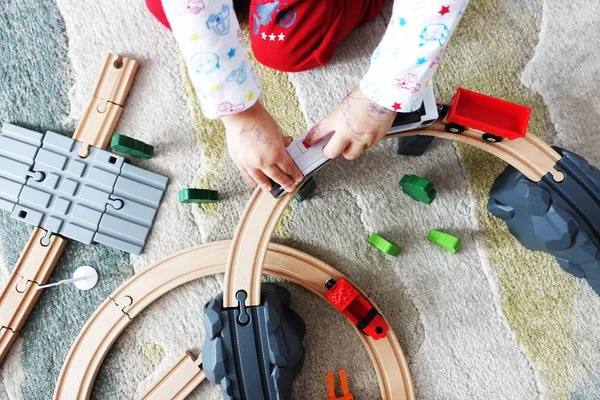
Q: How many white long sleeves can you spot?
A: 2